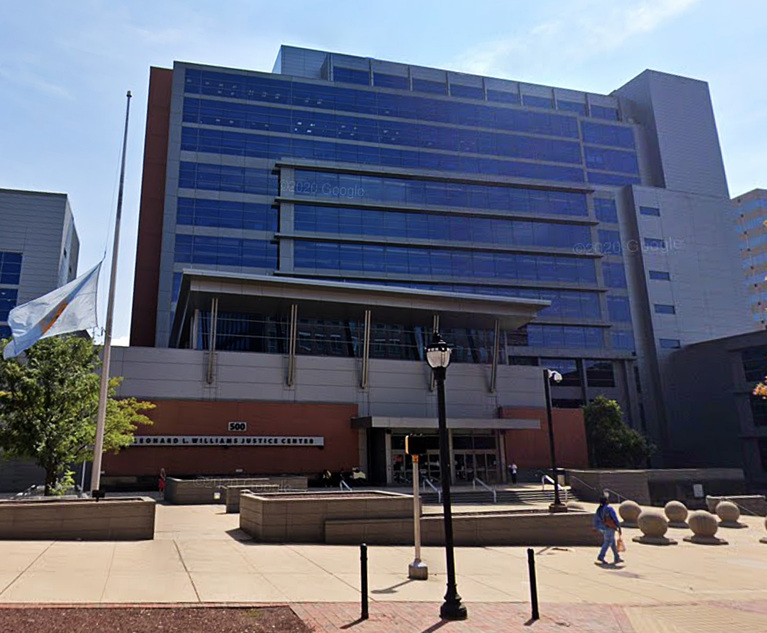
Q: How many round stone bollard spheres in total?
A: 5